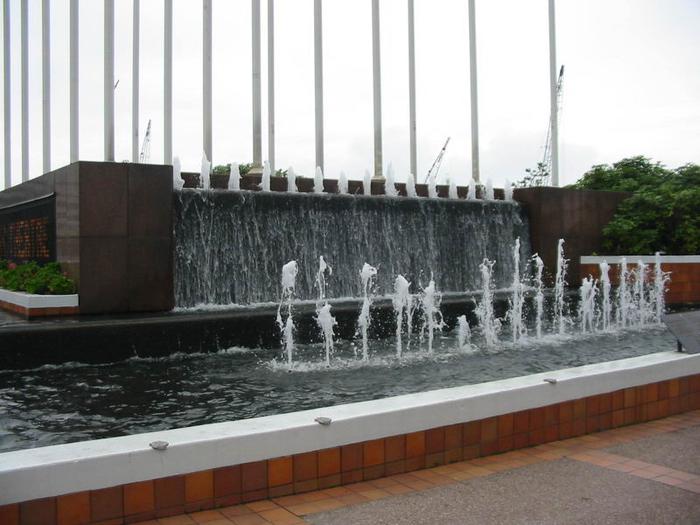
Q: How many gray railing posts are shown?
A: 15